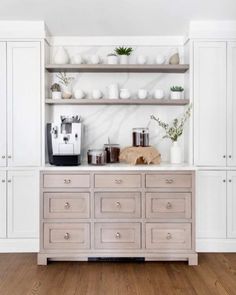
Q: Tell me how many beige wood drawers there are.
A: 9